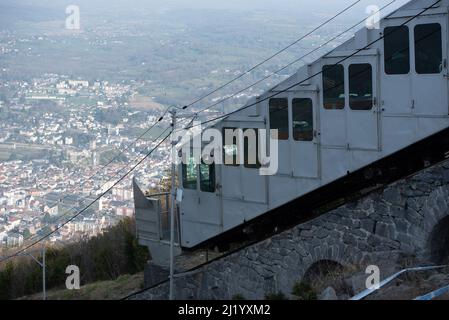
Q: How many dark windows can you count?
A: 10